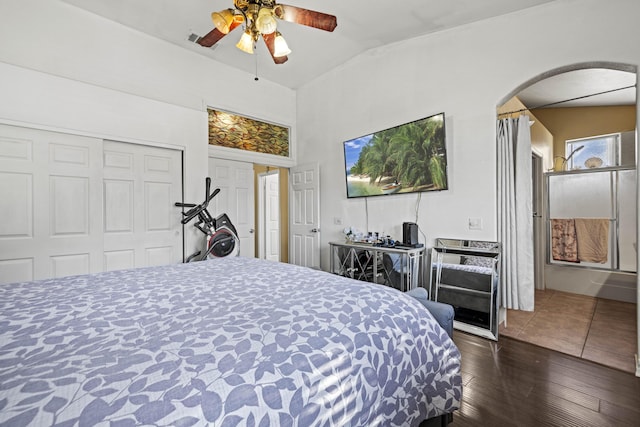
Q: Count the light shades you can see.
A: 4